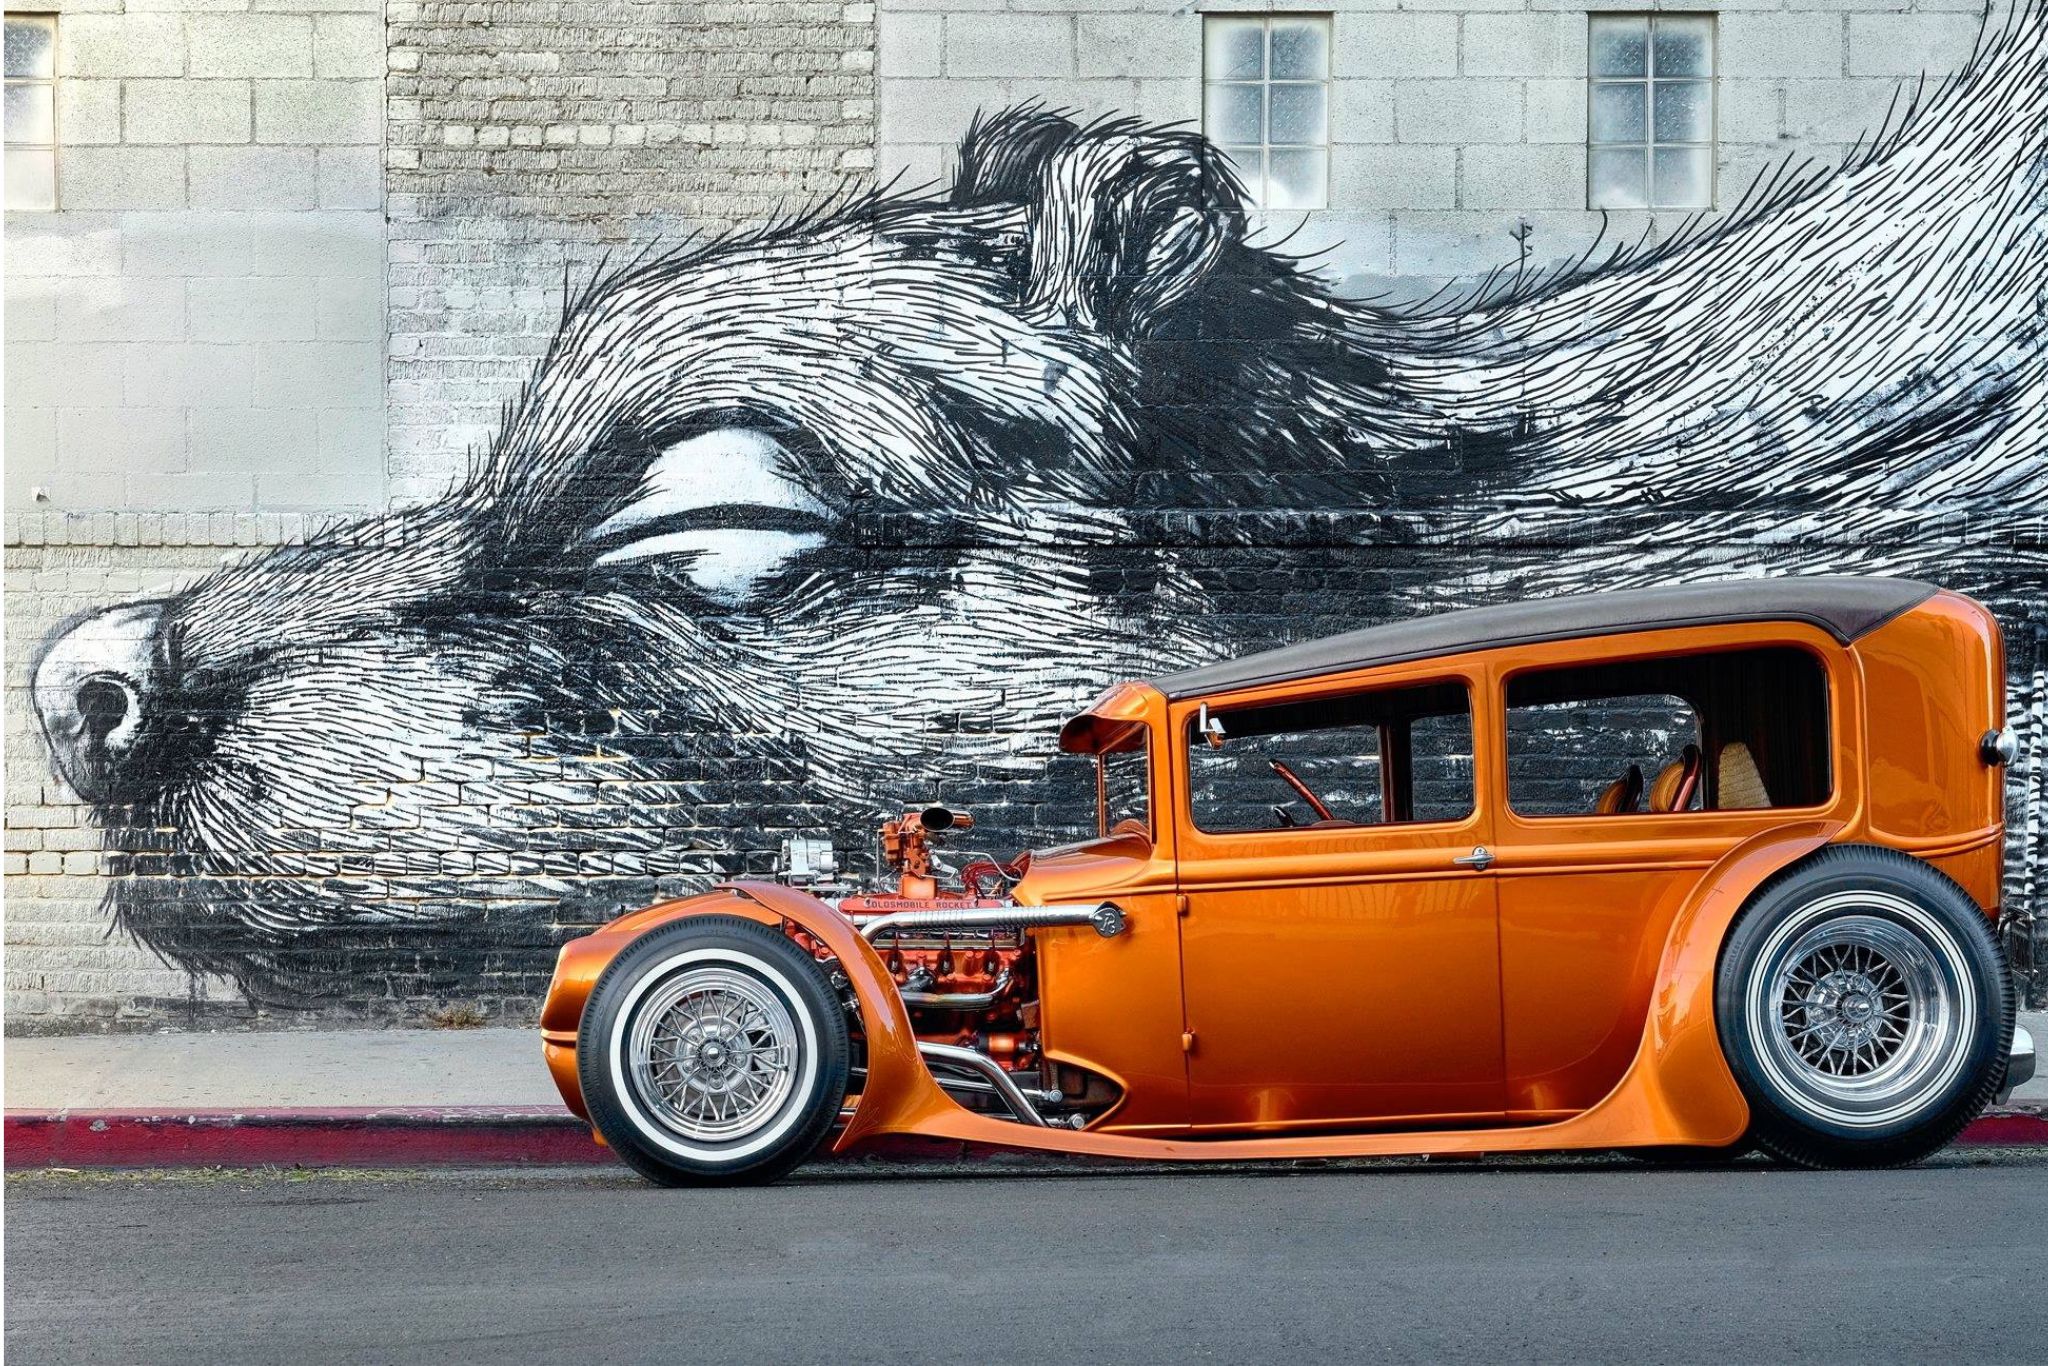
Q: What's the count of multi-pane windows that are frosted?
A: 3